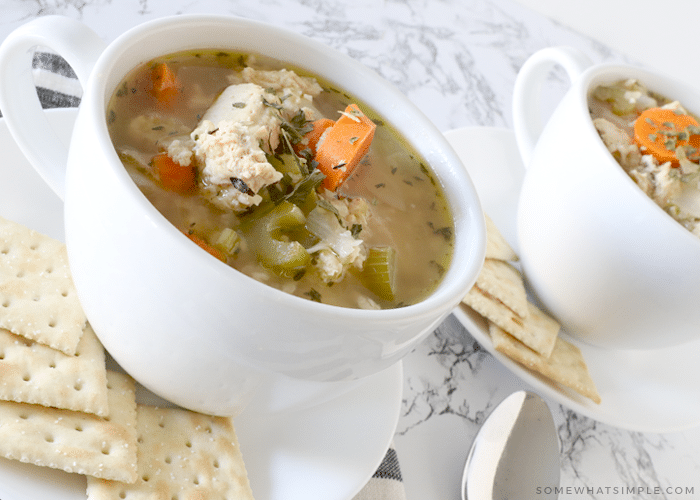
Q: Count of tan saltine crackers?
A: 8